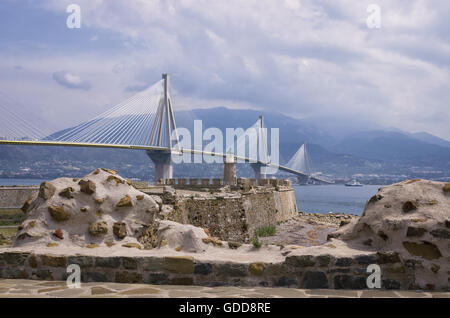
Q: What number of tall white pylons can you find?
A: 3